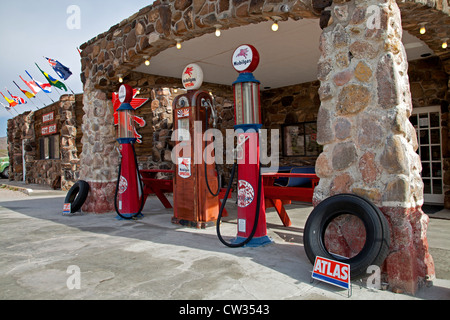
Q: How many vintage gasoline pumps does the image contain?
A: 3